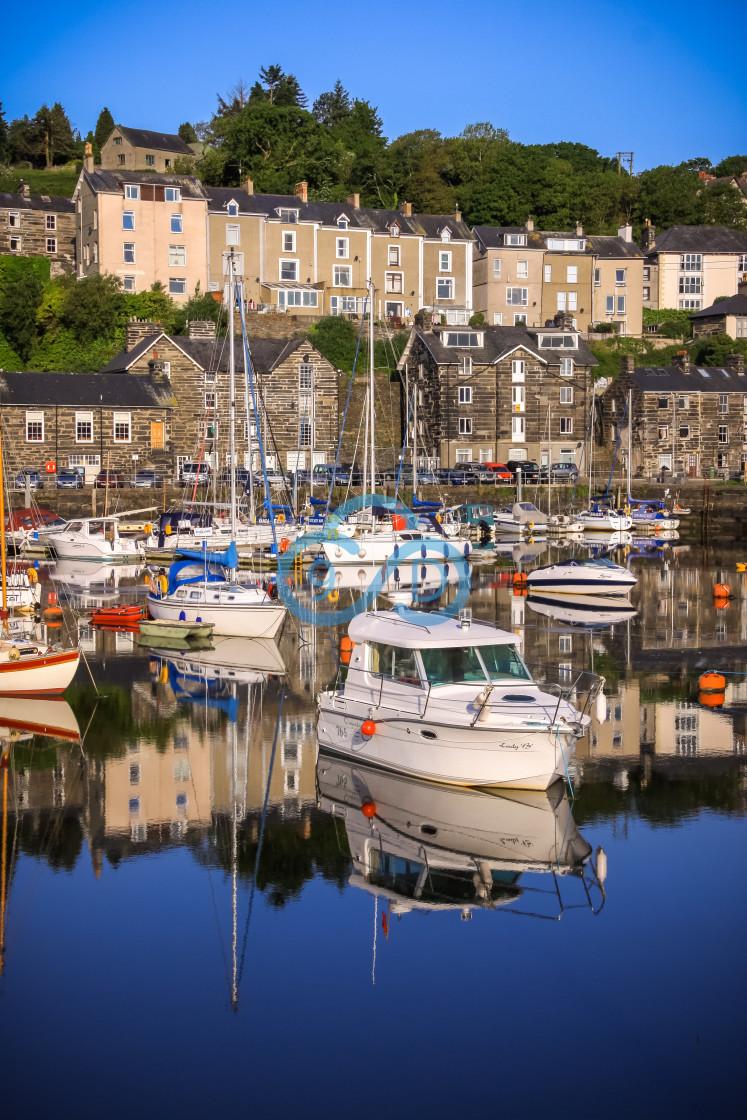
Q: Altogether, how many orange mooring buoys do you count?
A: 5